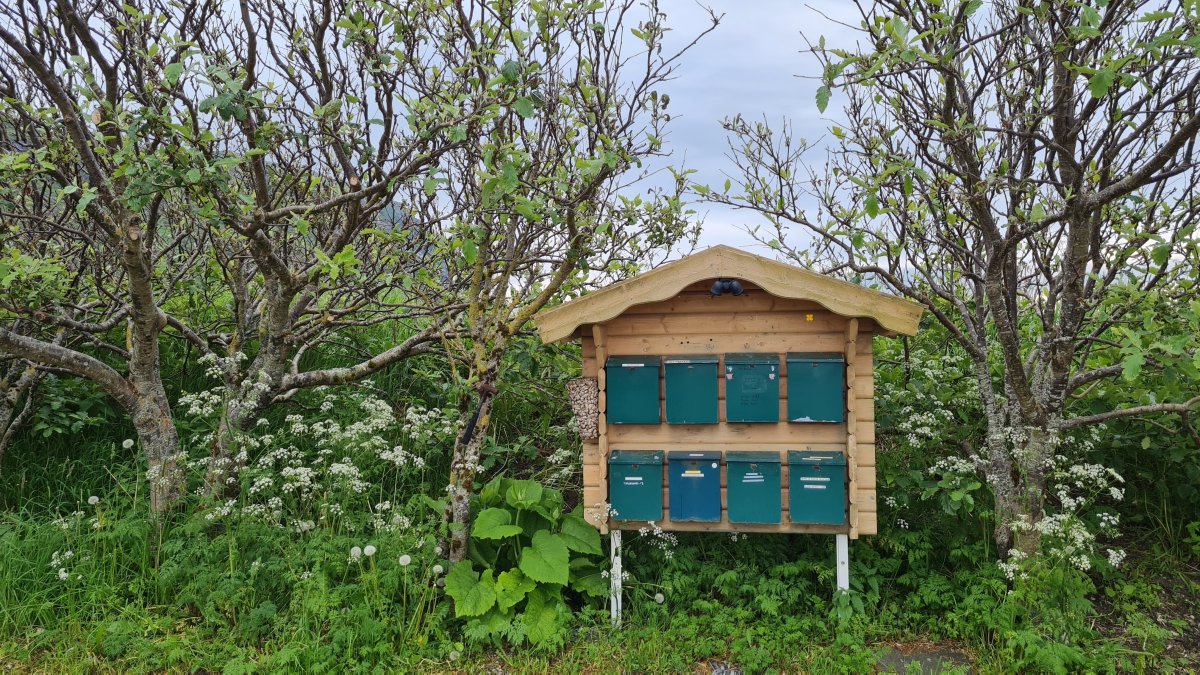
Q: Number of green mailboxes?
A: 7